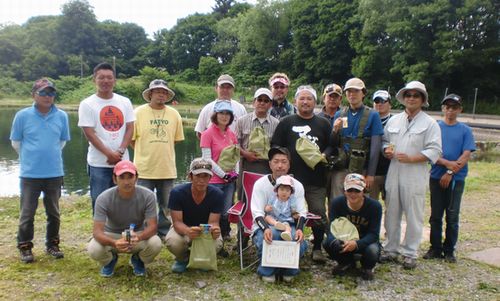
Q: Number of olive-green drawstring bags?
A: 5